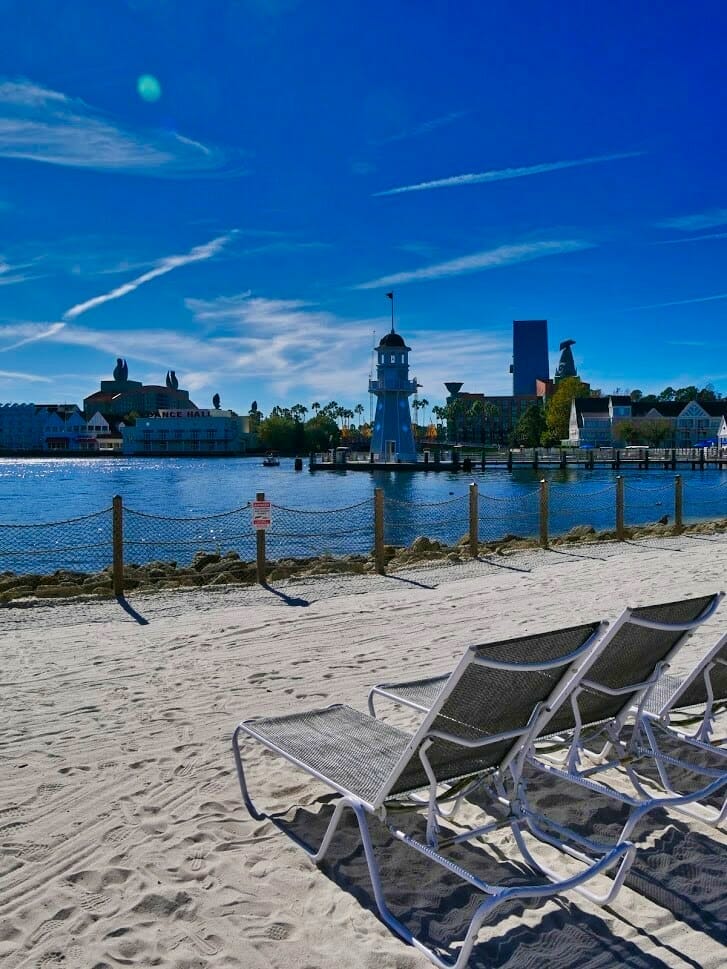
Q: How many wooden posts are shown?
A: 7